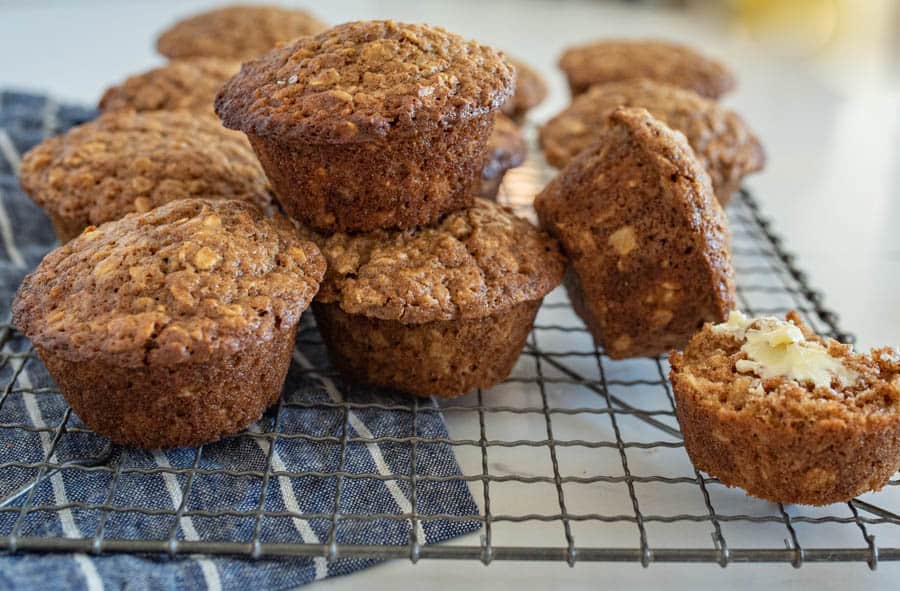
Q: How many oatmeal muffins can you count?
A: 12